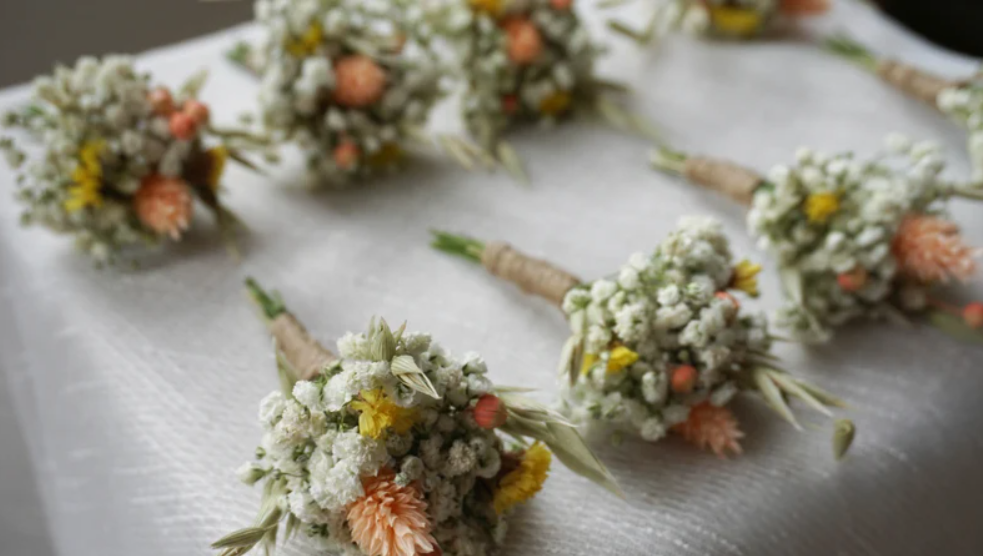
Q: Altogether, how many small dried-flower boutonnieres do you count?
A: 8